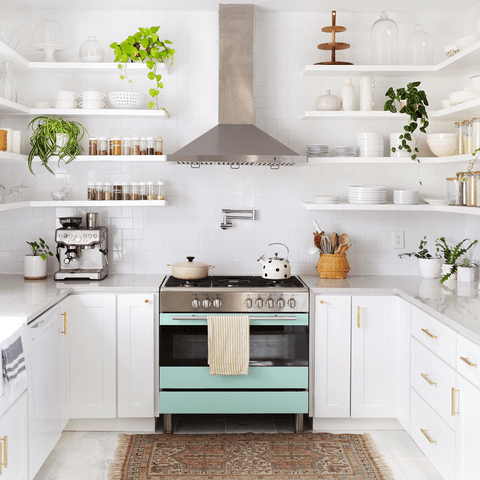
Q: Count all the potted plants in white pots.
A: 5